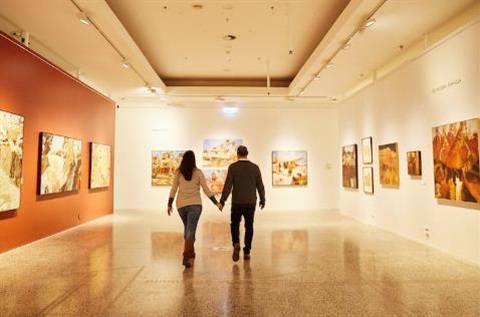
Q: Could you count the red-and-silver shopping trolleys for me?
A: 0